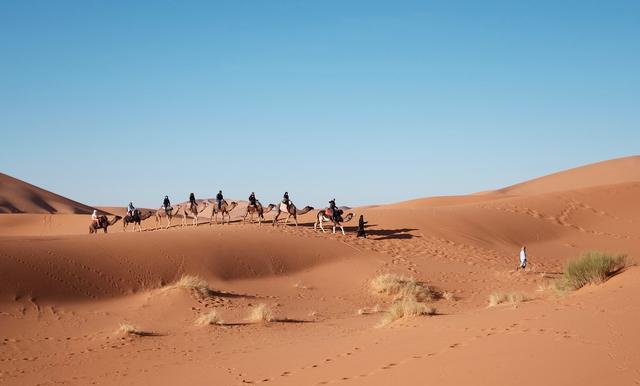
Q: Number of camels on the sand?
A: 8